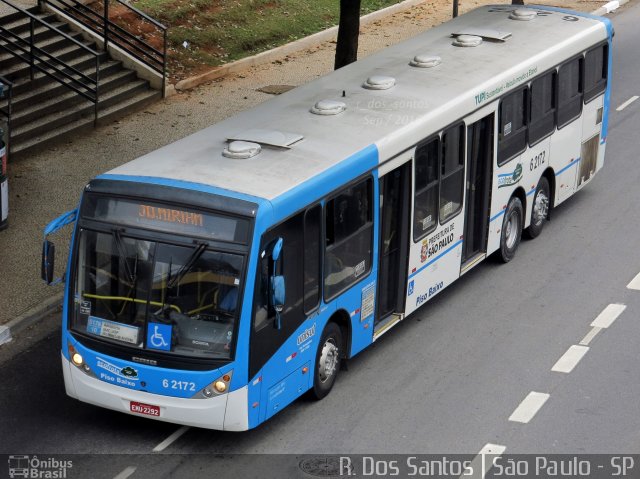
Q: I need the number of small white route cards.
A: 1